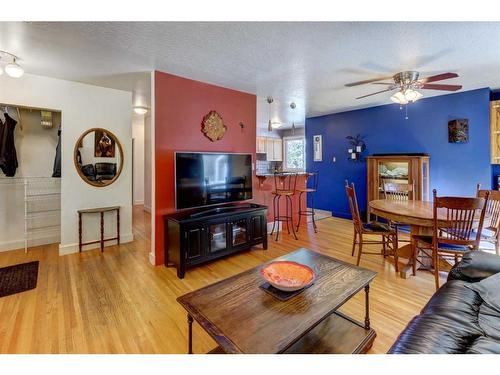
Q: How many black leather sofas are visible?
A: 1